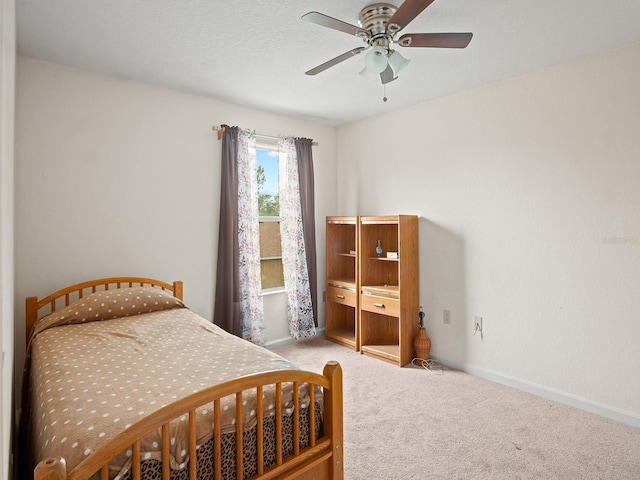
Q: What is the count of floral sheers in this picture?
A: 2